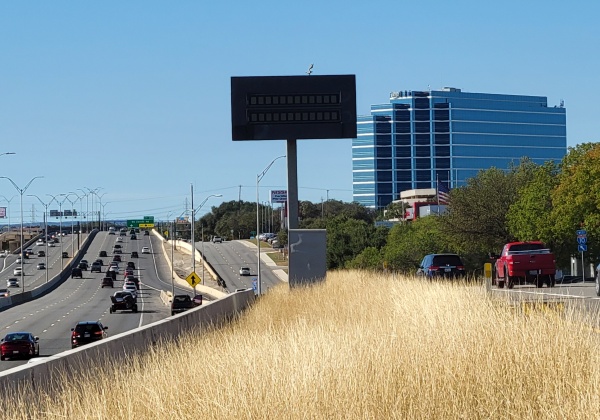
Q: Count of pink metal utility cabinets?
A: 0